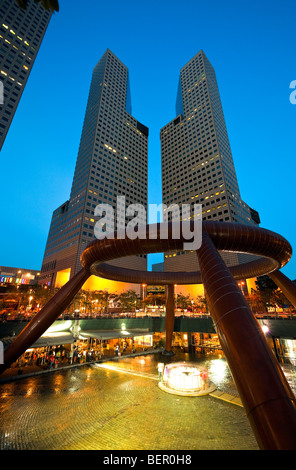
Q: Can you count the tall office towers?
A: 3